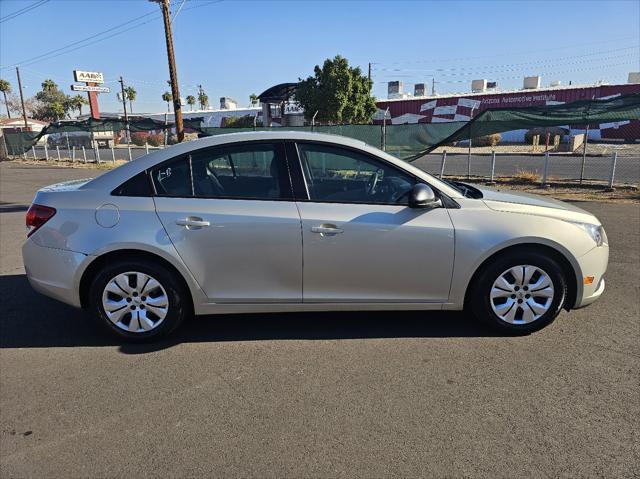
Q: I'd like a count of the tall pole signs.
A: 1